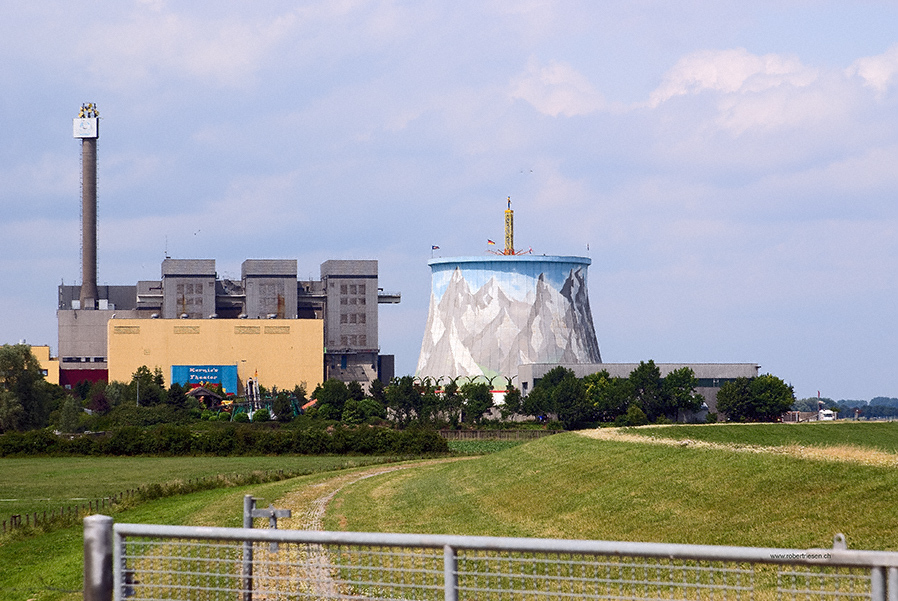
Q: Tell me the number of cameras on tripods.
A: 0